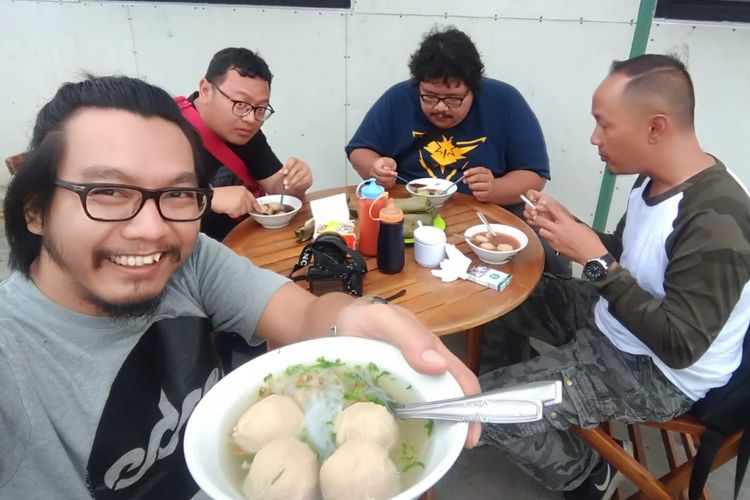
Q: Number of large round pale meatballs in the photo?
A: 4